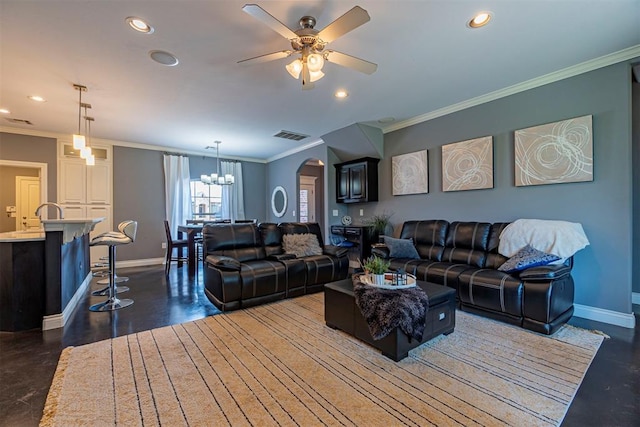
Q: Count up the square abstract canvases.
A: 3